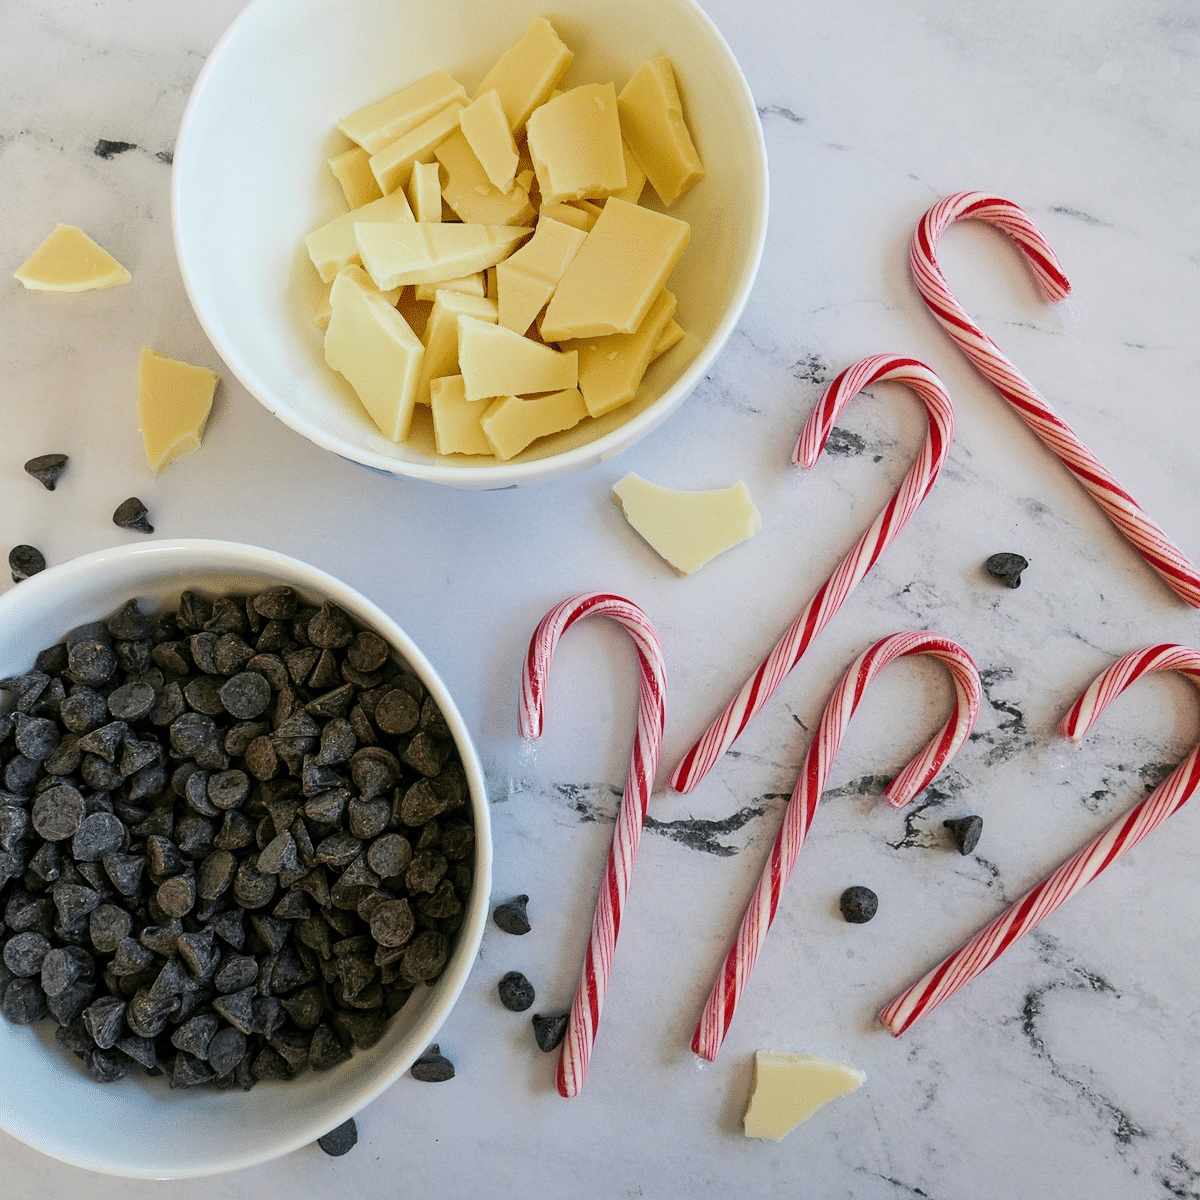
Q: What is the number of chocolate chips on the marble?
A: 11